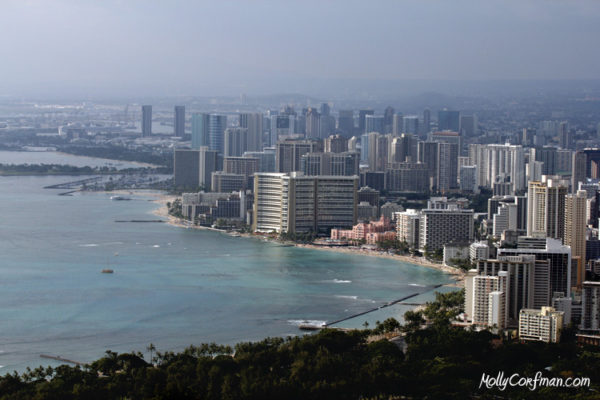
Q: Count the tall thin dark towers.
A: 2